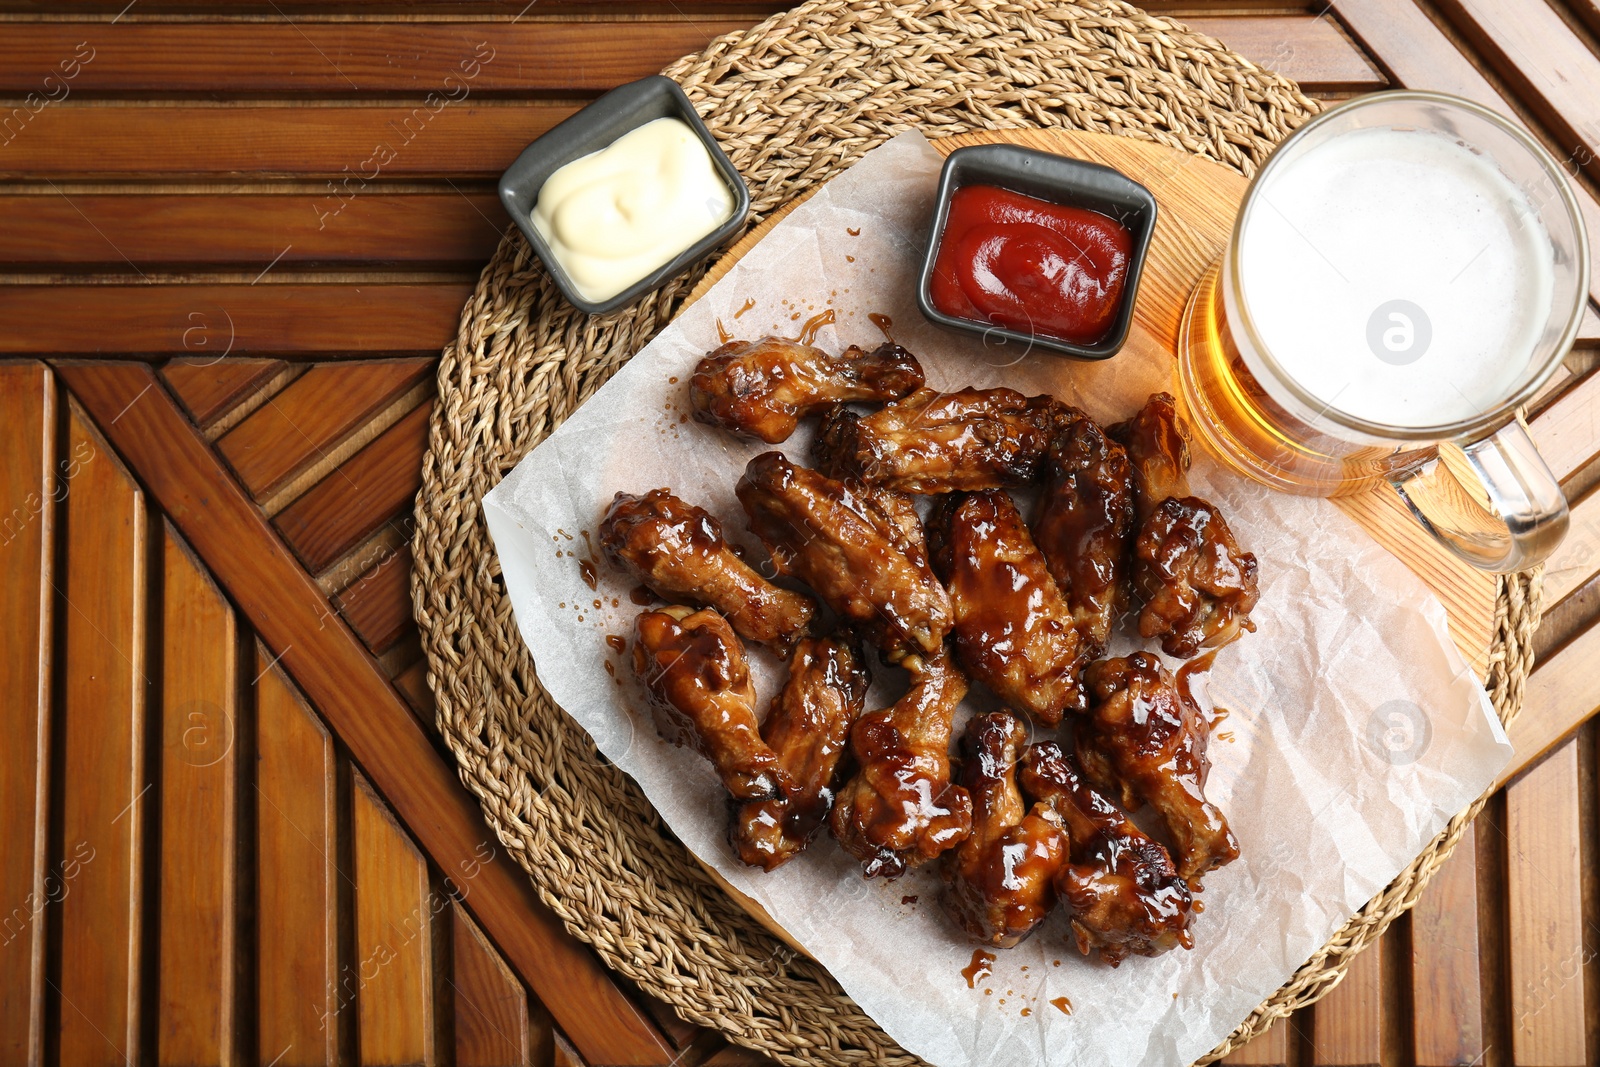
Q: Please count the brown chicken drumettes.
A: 8